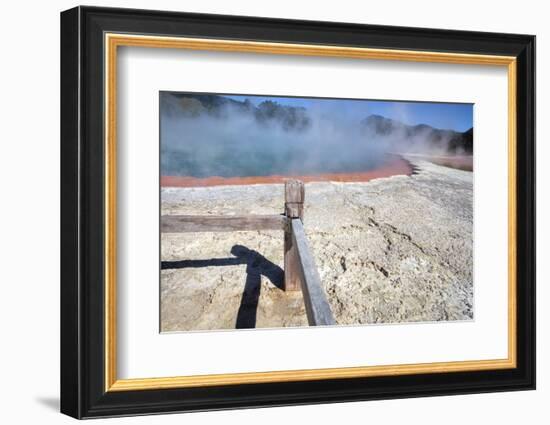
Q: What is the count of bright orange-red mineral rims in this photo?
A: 1